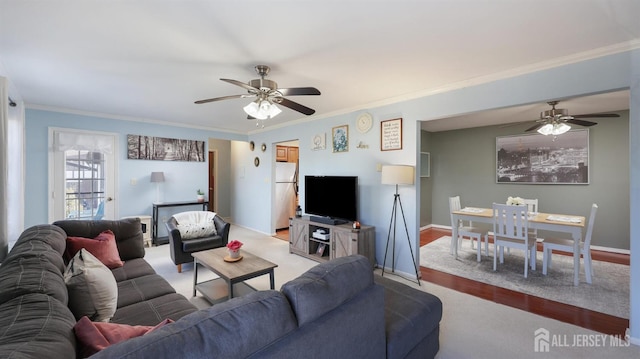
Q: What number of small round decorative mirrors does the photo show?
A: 3